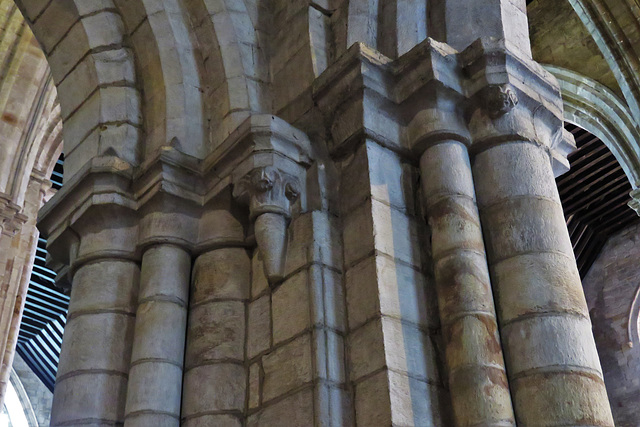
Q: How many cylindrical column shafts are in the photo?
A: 5